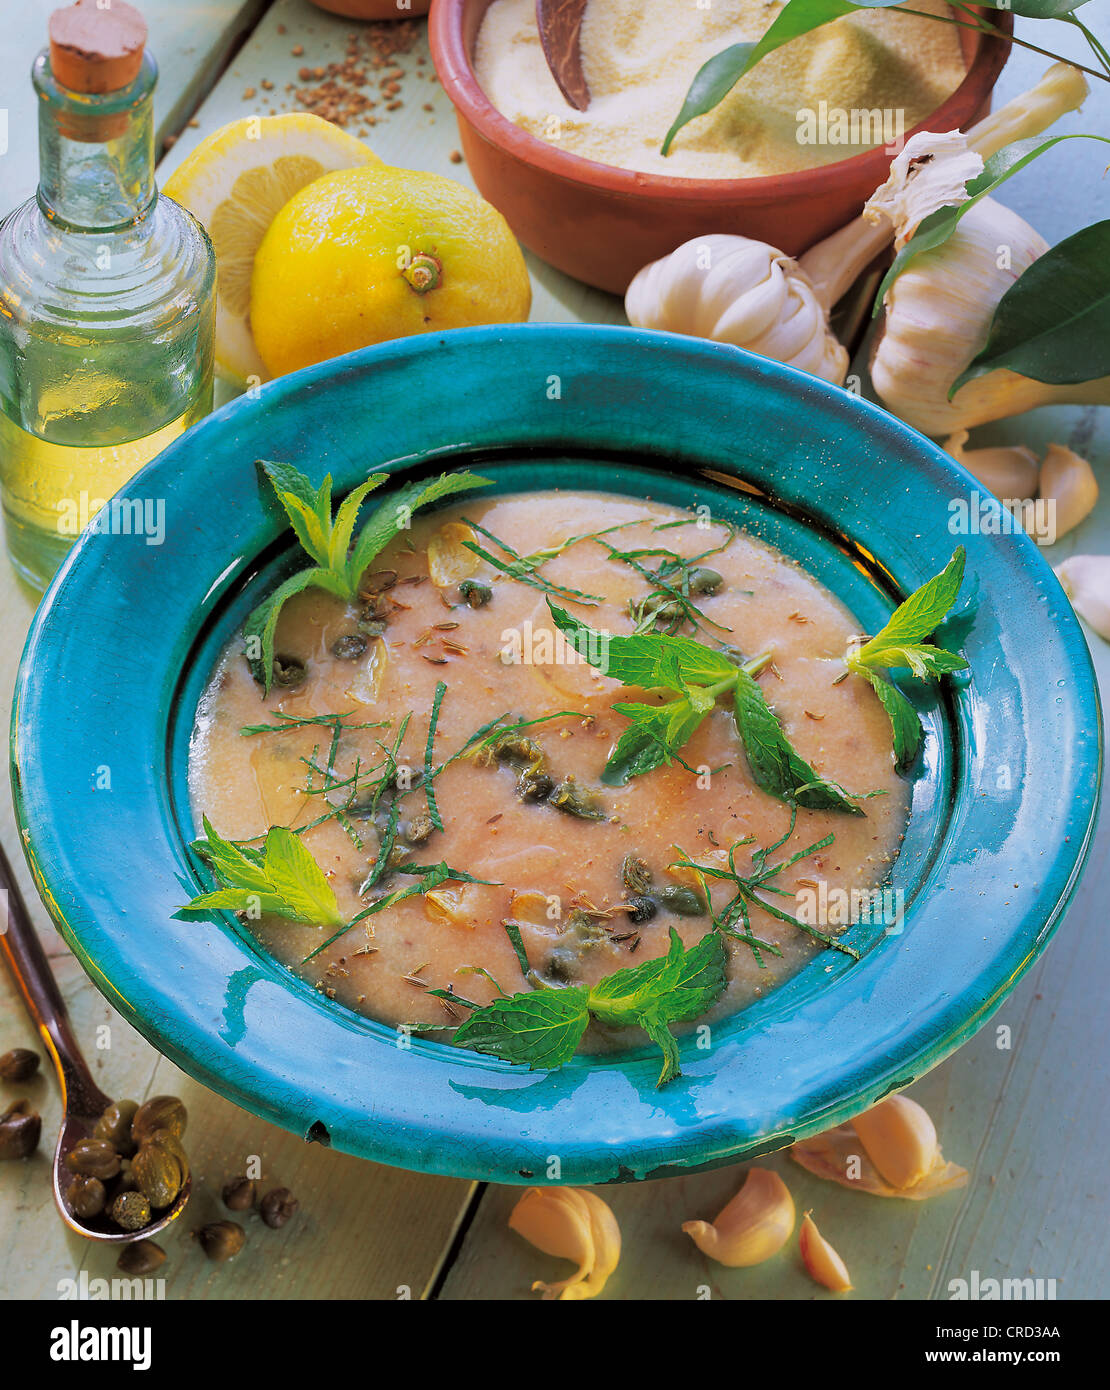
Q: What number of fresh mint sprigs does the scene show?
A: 5